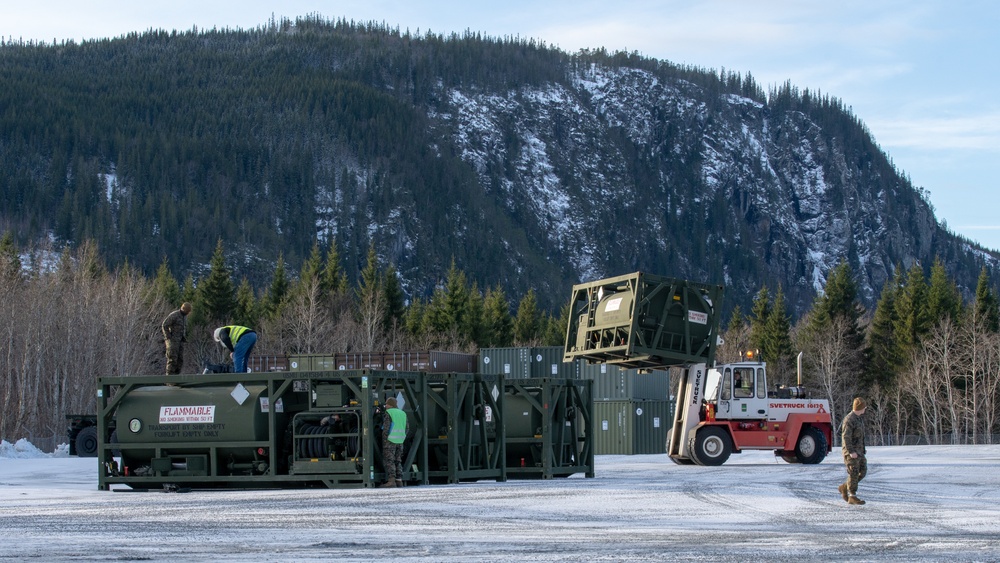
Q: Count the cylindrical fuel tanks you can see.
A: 4